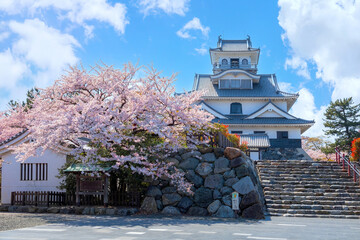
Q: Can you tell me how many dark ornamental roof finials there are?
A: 2